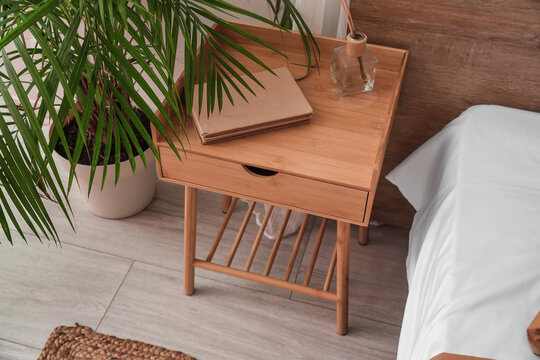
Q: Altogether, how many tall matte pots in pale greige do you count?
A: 1